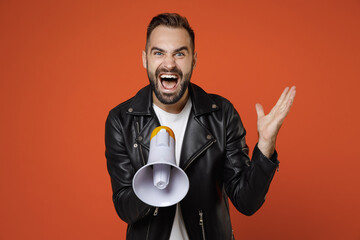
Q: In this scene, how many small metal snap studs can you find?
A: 5